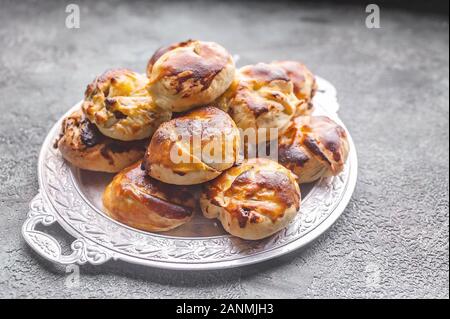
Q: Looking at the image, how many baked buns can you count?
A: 9